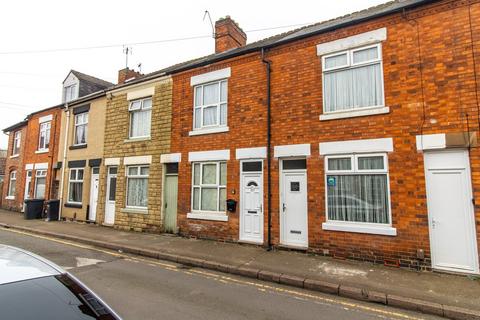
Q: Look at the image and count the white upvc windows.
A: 13